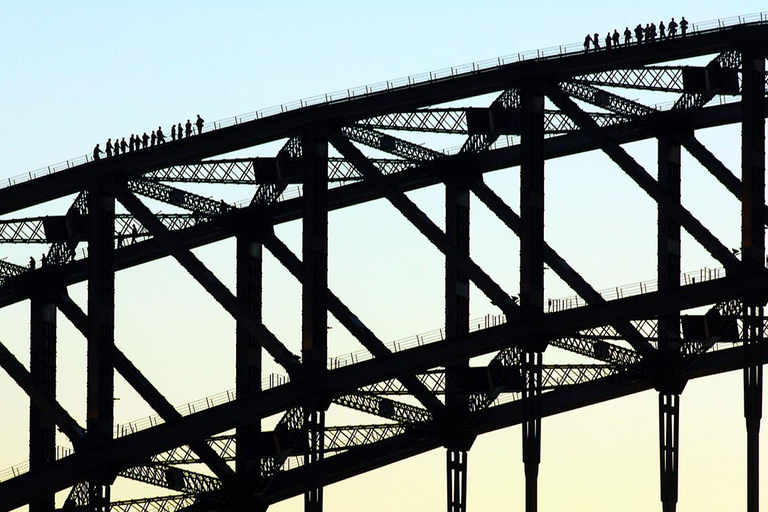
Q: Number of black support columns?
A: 8